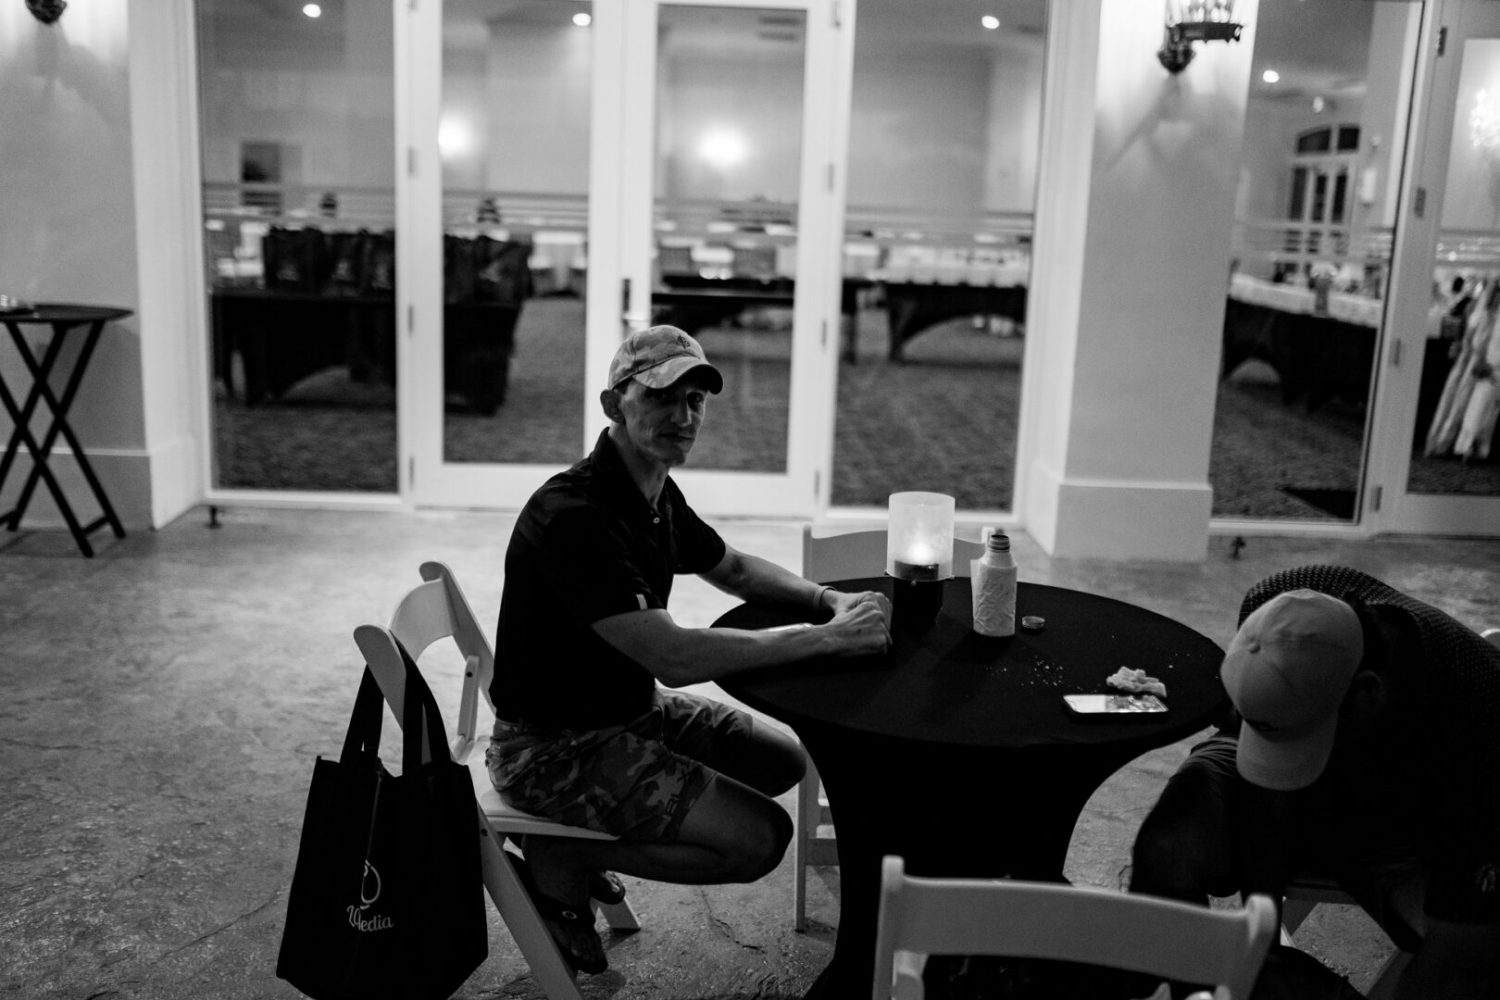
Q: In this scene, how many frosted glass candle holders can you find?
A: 1